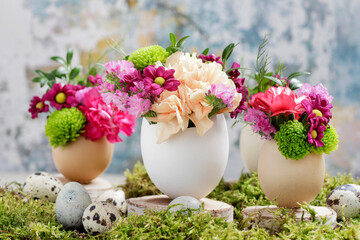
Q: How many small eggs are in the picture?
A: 6